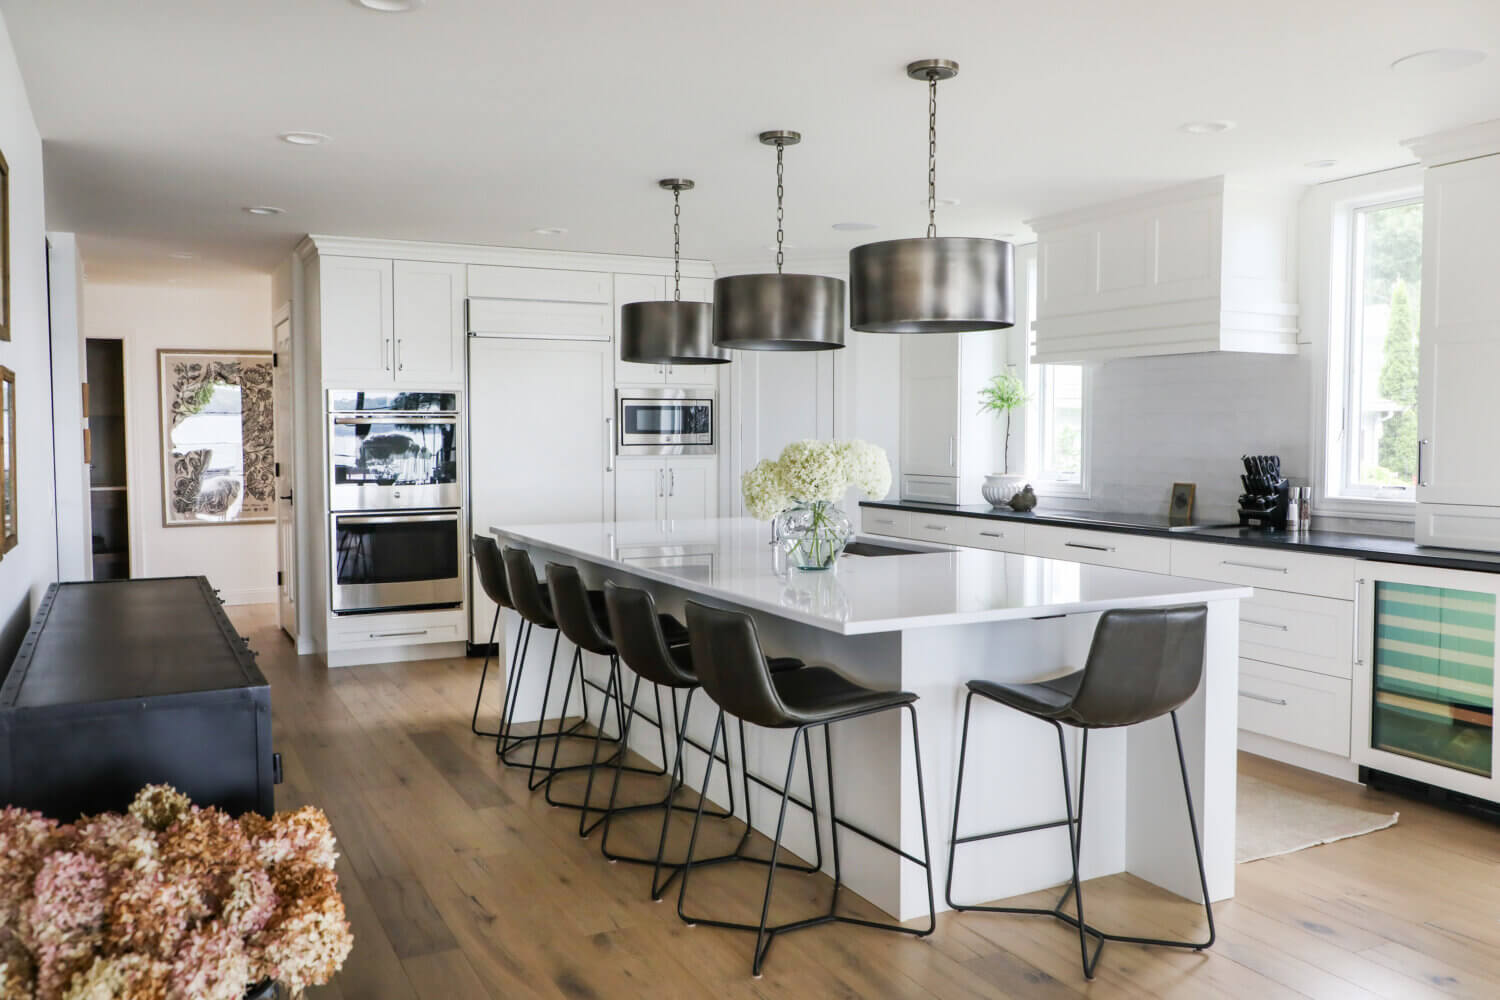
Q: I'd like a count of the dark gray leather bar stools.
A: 6